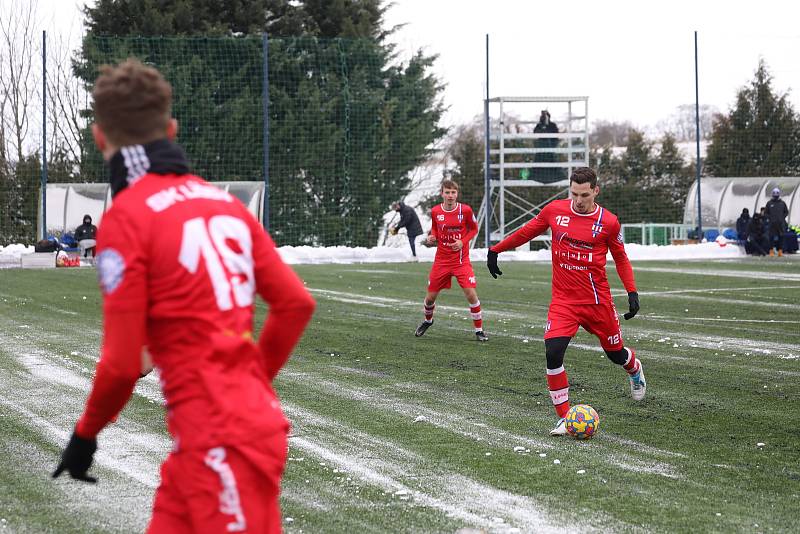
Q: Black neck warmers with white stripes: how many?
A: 1